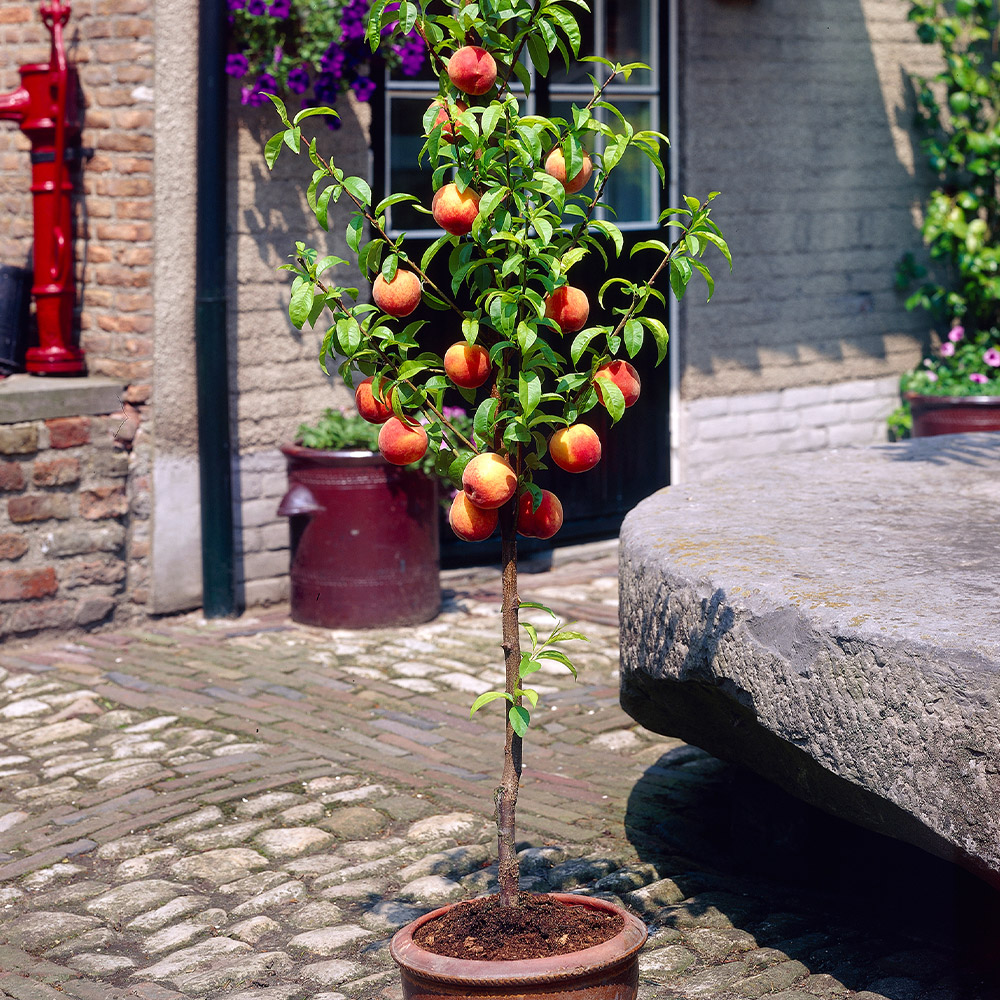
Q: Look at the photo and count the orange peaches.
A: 14